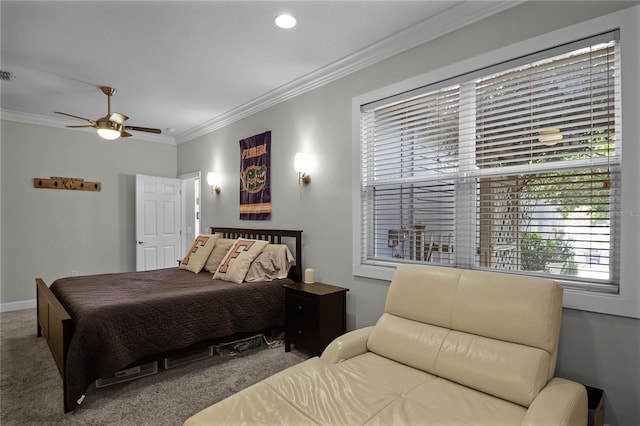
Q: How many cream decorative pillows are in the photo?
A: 2